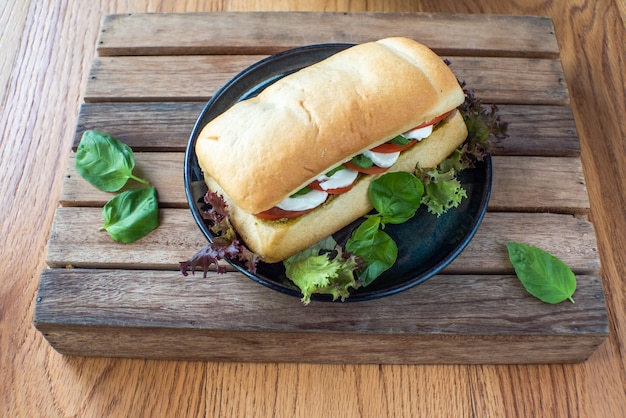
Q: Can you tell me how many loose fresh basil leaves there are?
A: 3